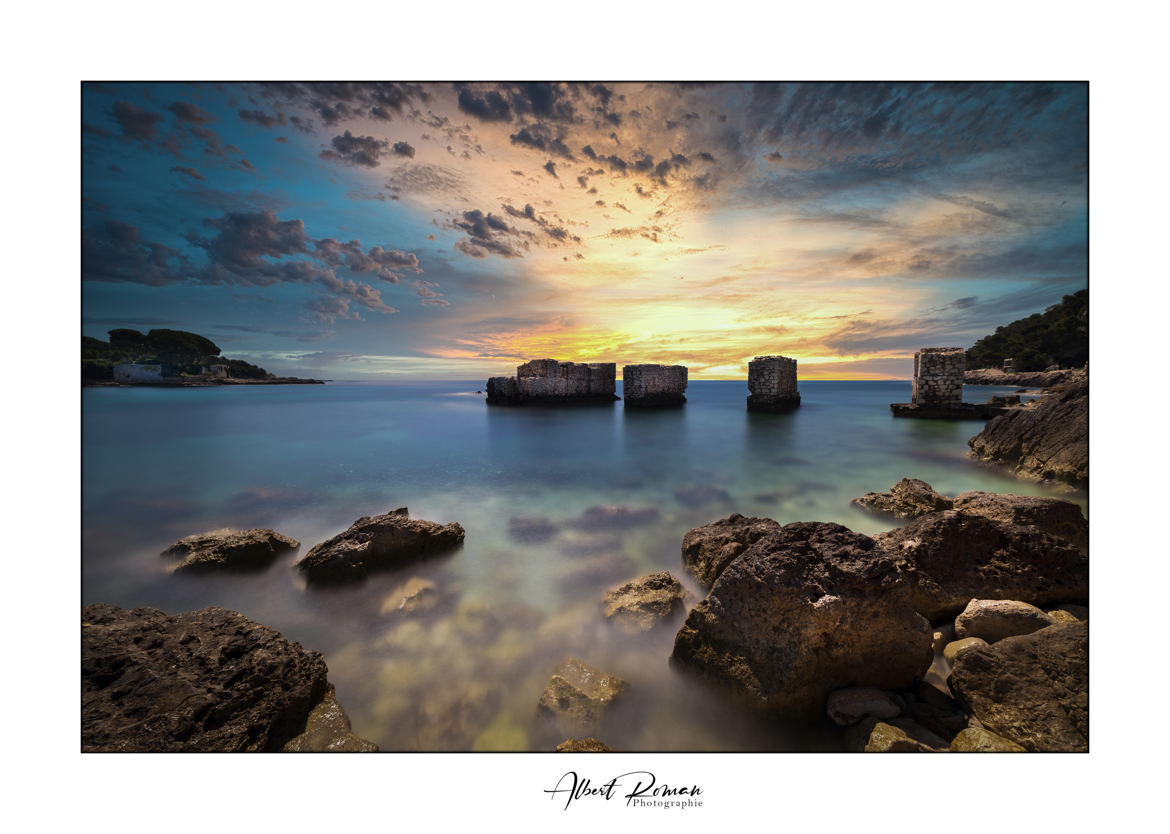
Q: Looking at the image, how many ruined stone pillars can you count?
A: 4